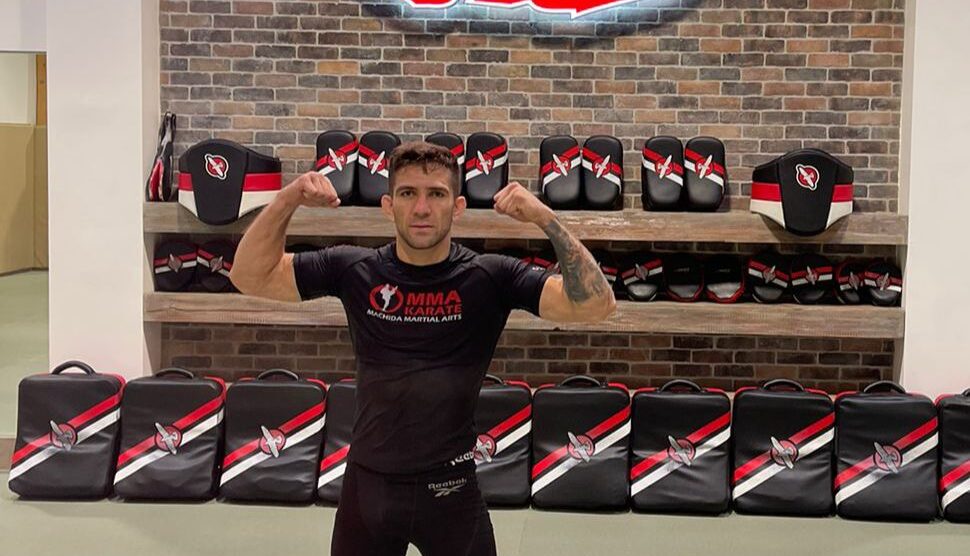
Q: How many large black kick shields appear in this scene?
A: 10